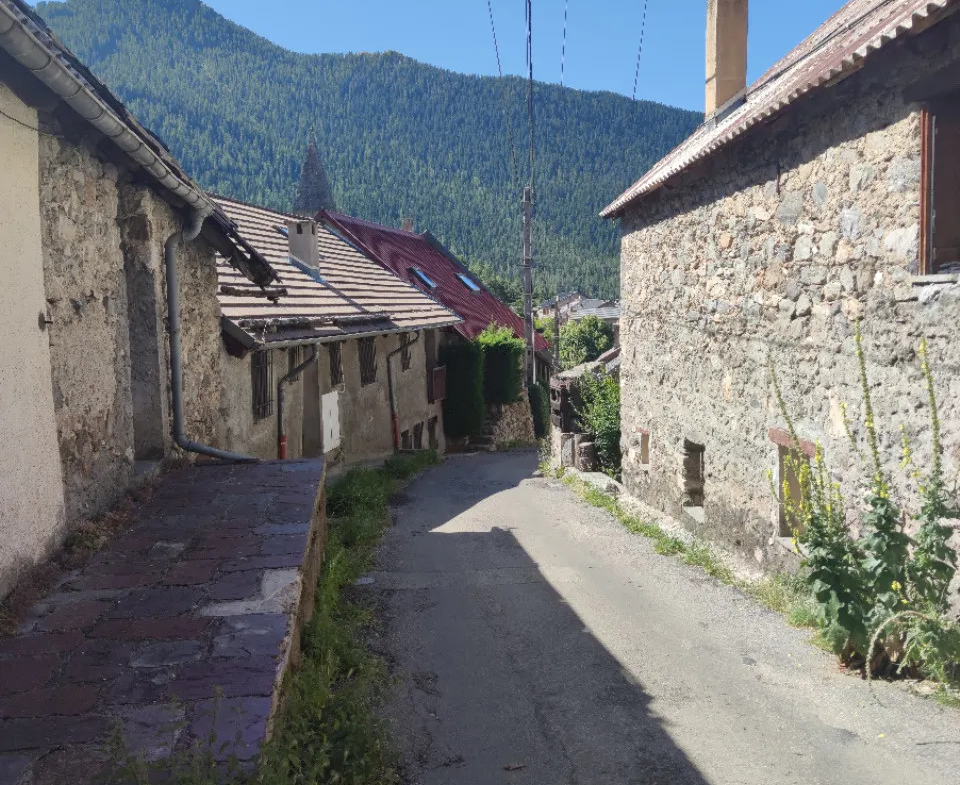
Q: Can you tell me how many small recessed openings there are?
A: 3